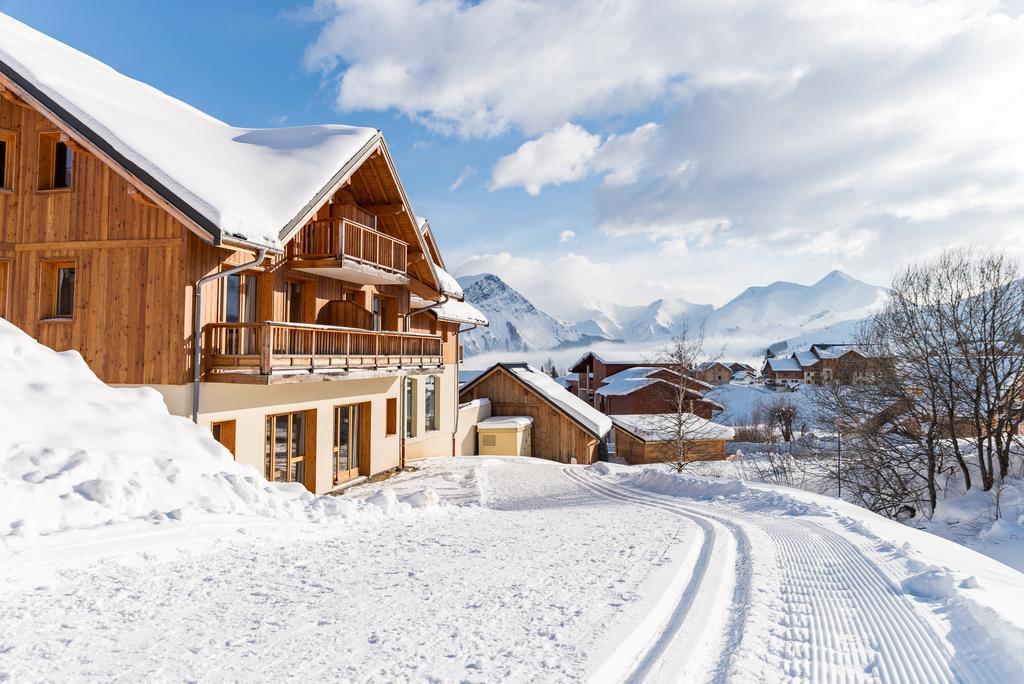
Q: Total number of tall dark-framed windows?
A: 2